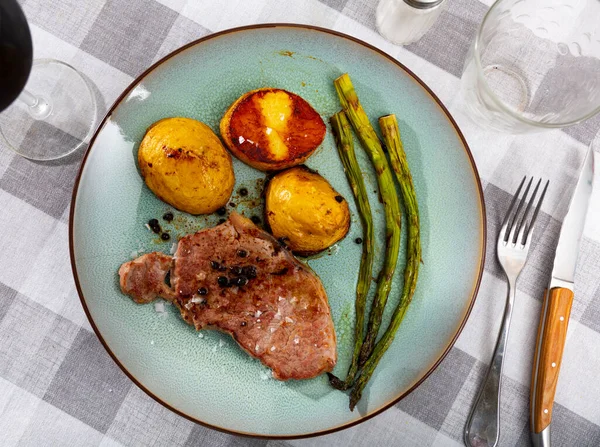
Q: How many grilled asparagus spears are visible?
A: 3